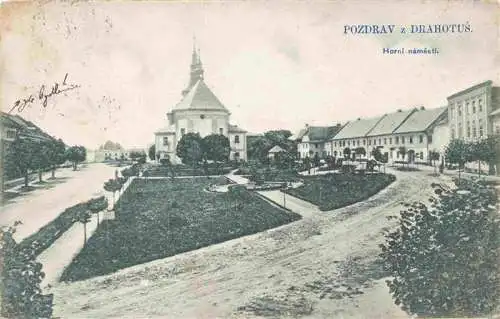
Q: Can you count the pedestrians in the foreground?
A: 0